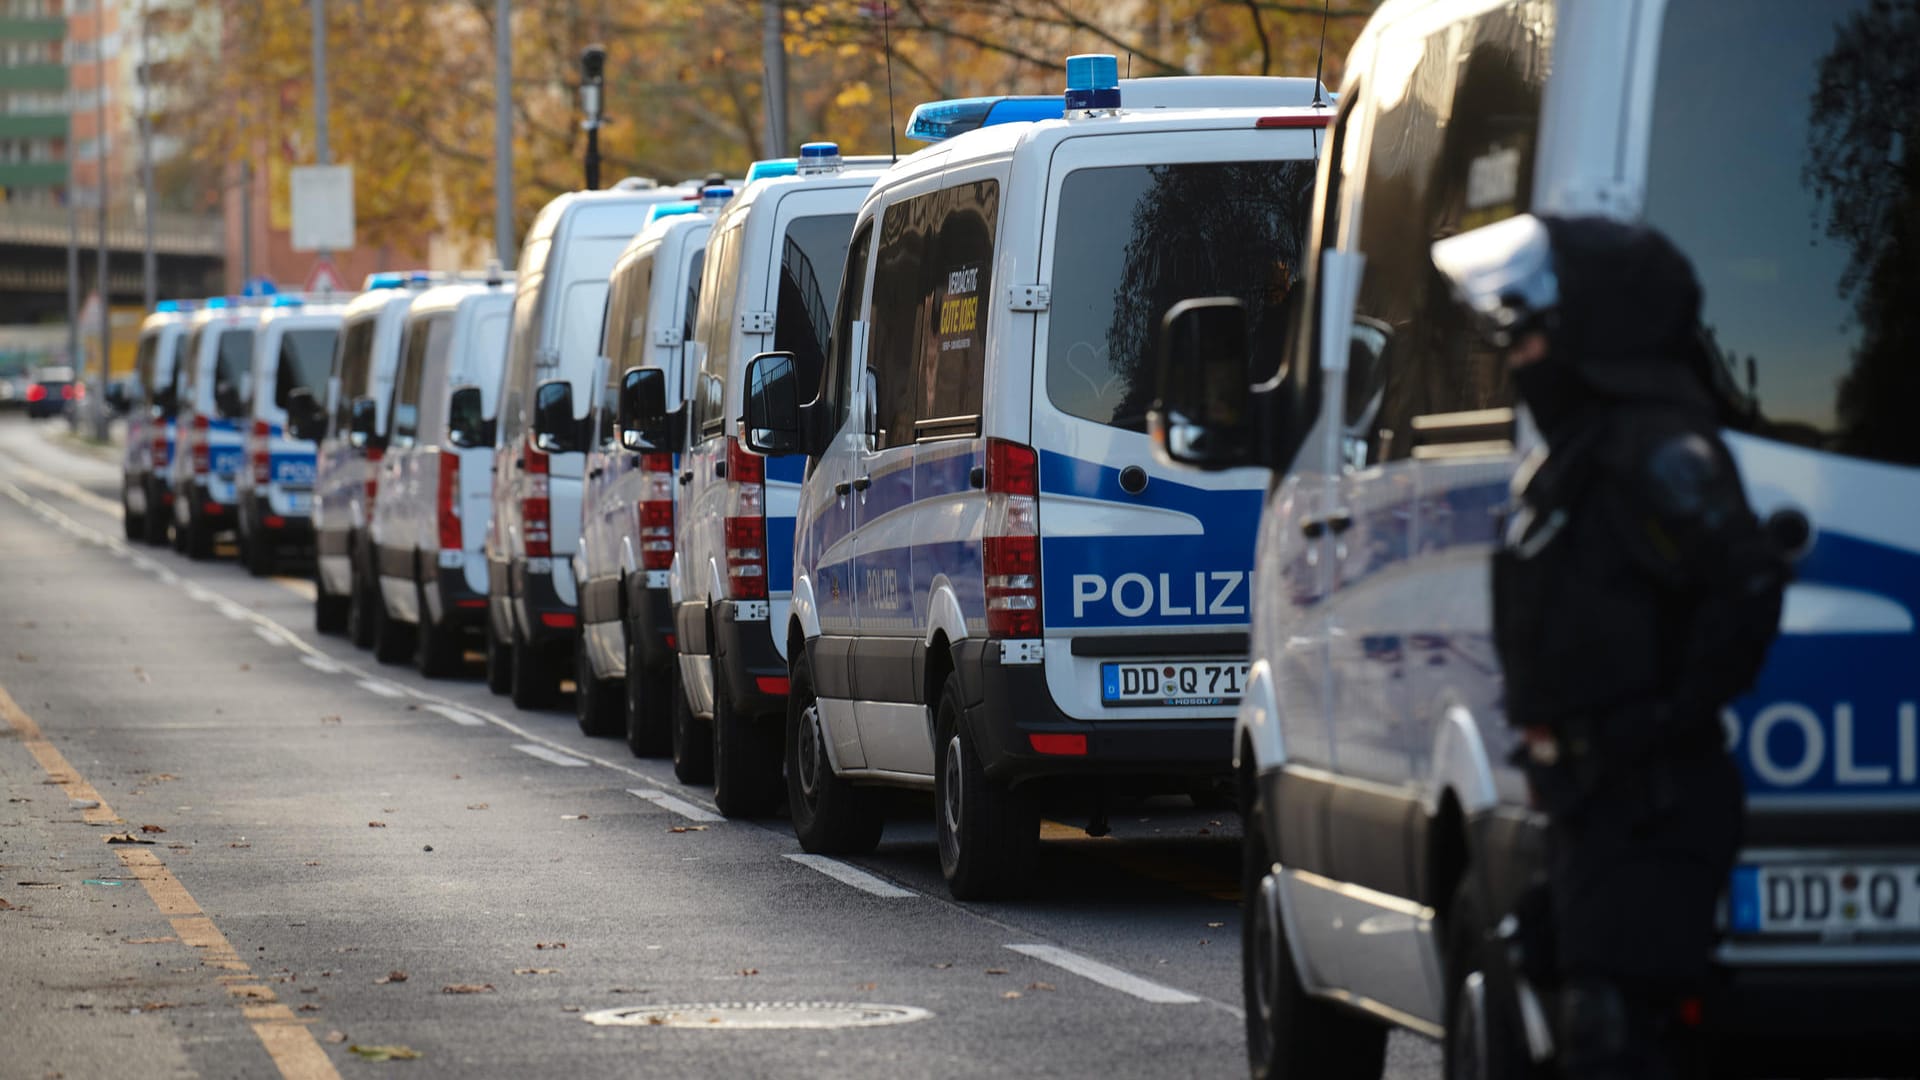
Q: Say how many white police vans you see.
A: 10